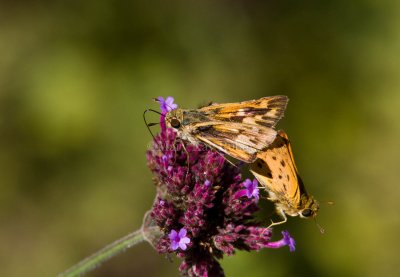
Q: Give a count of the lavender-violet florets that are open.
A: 4